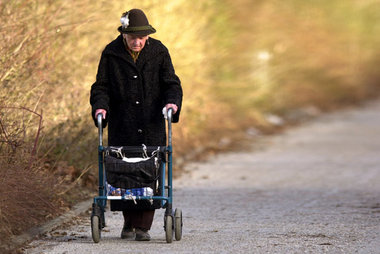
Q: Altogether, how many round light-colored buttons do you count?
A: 3